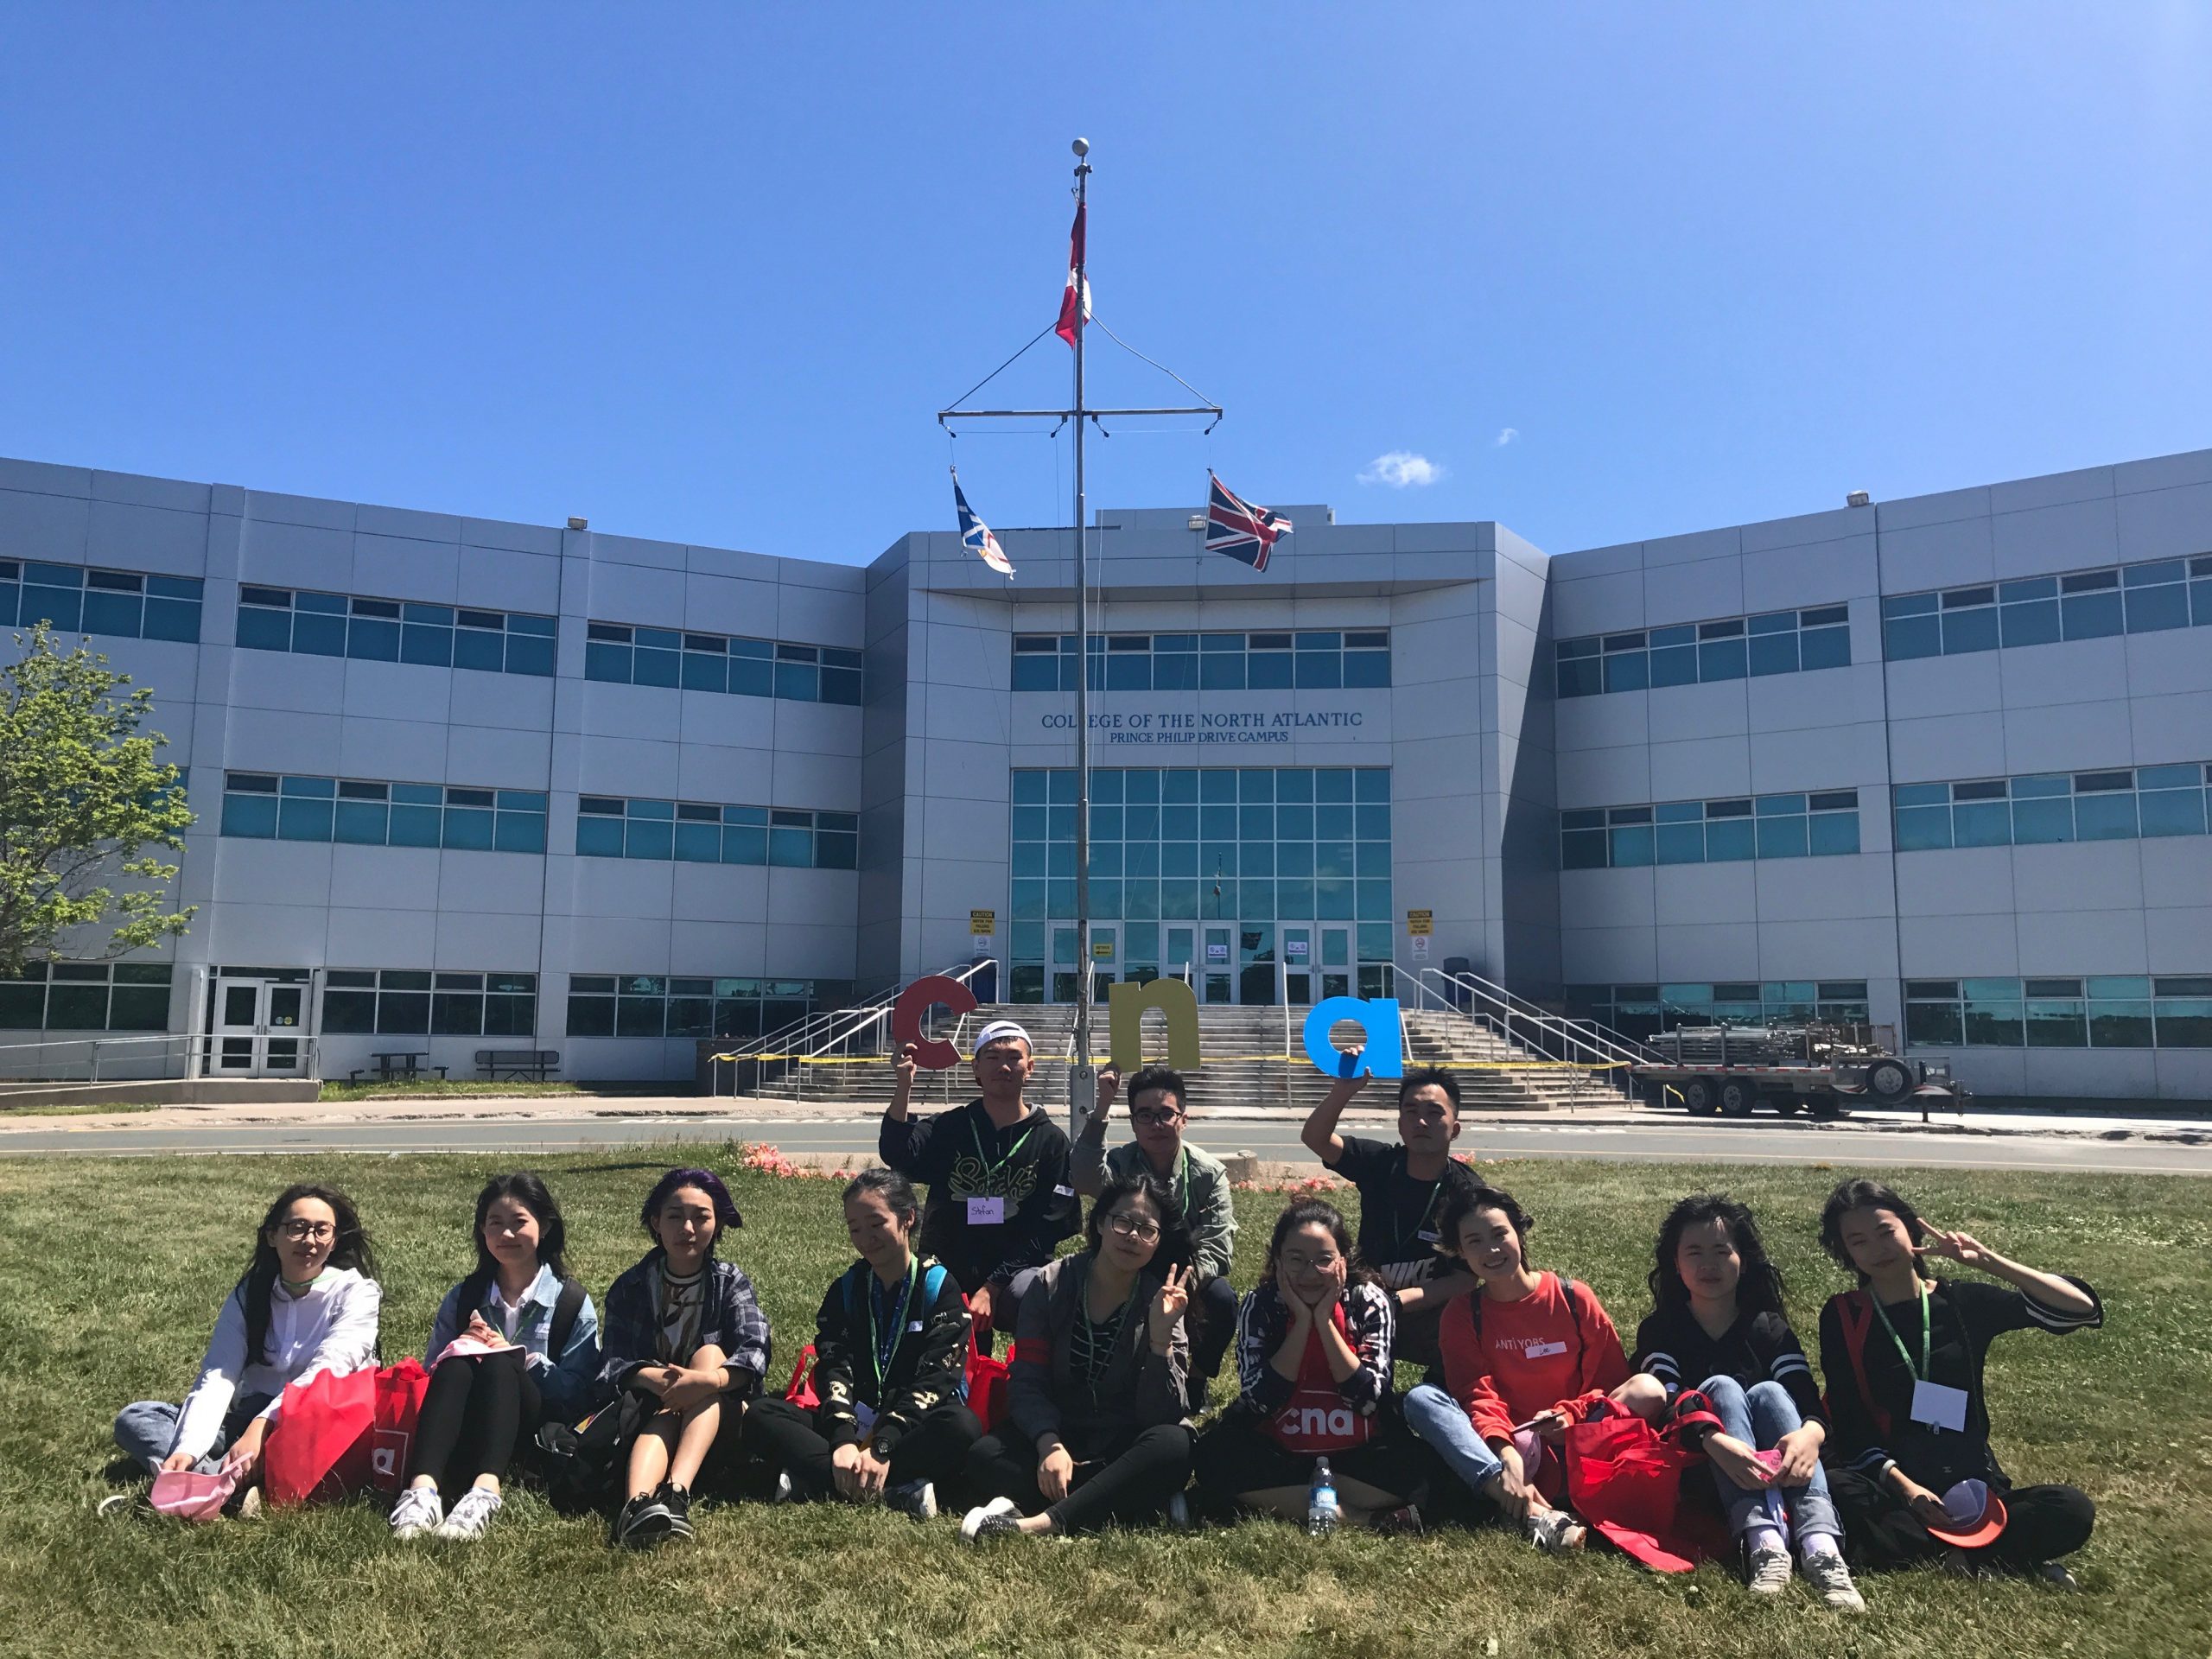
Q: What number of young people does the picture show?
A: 12